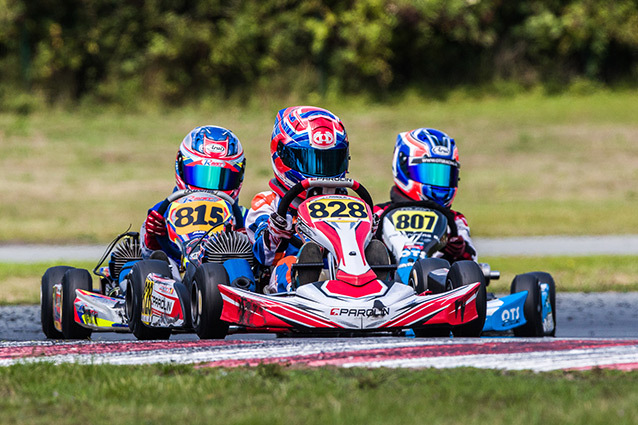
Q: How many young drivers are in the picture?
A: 3